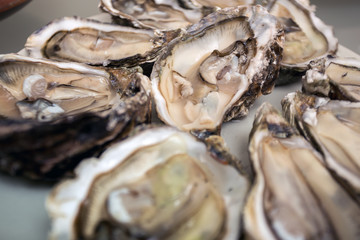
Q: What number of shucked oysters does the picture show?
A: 10